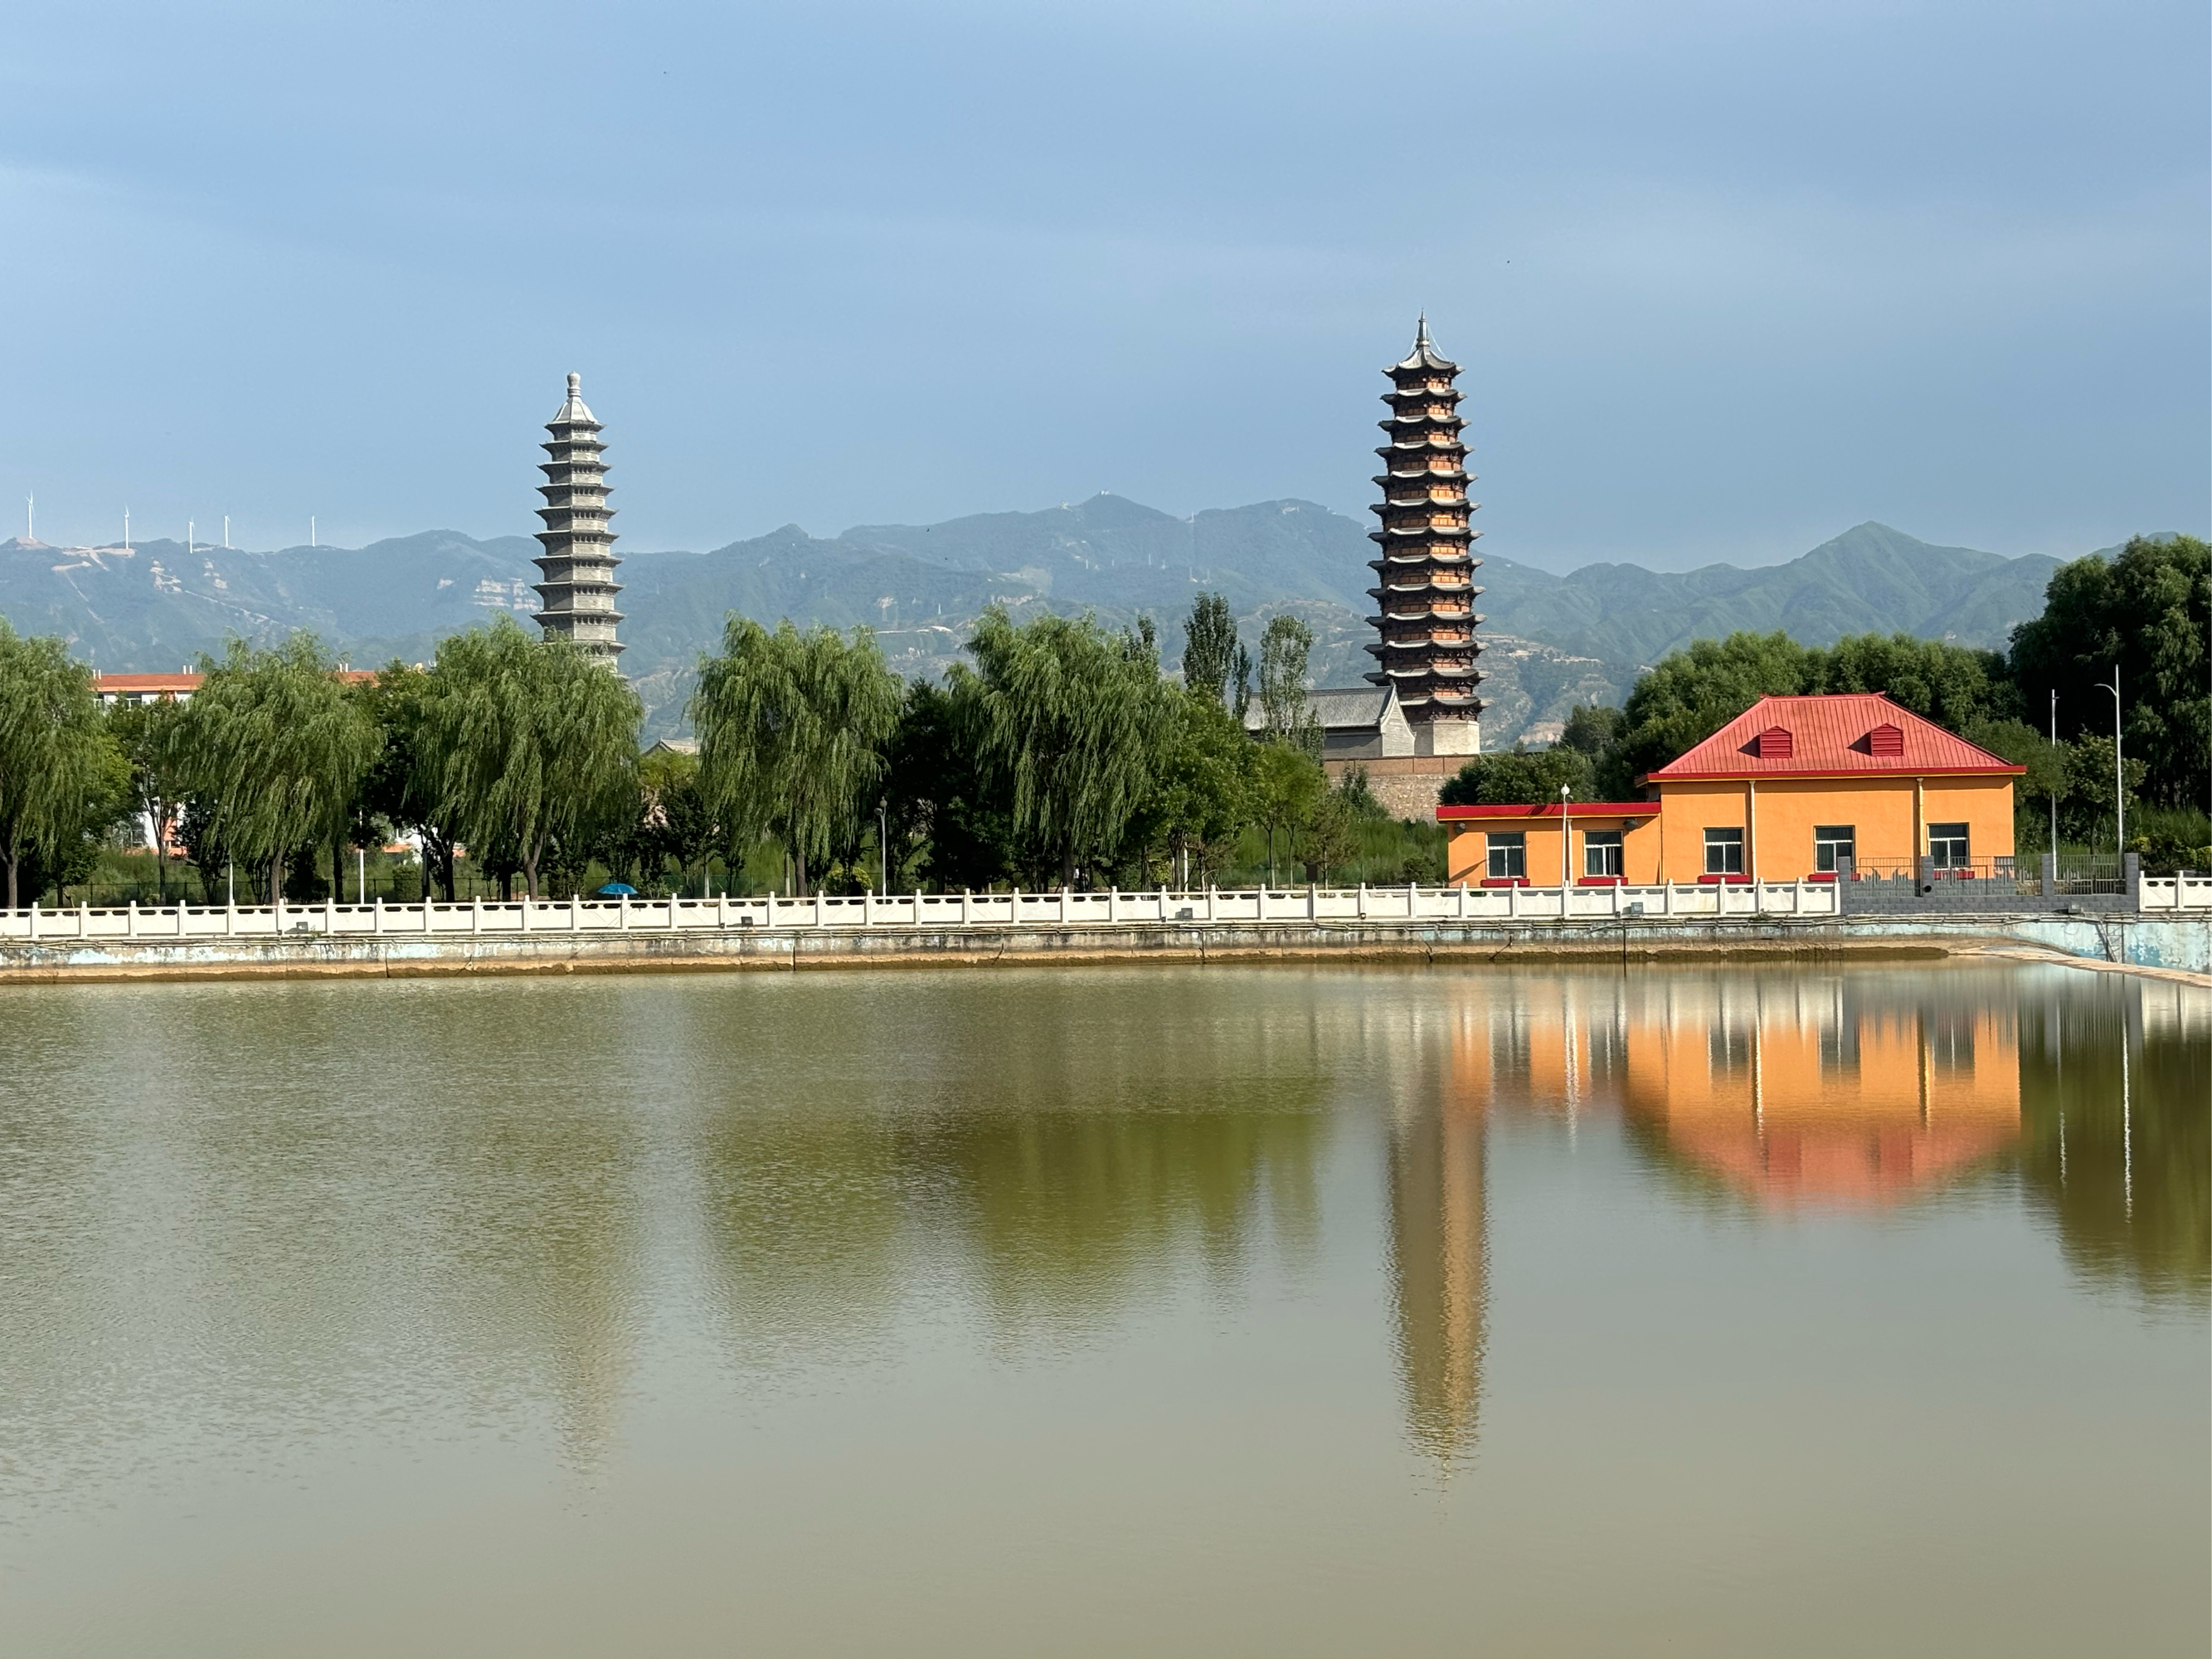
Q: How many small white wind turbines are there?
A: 5